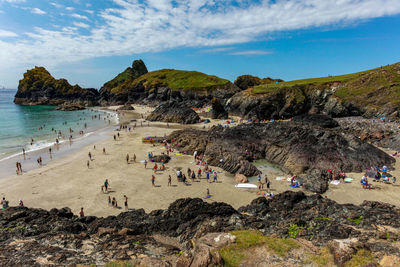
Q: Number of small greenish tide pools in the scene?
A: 1